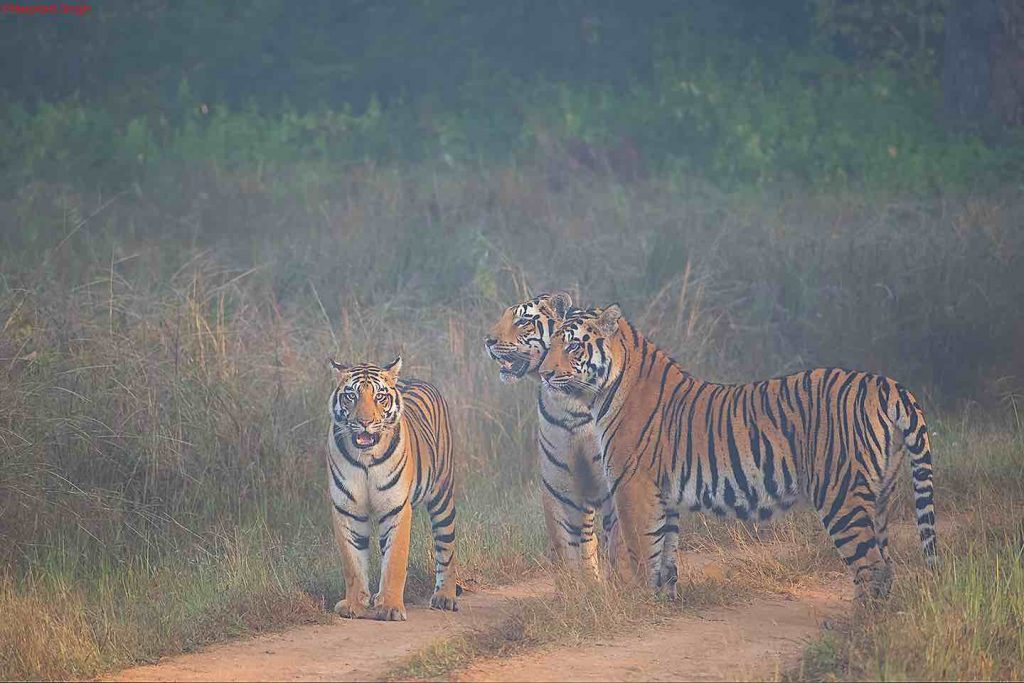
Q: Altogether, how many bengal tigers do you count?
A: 3